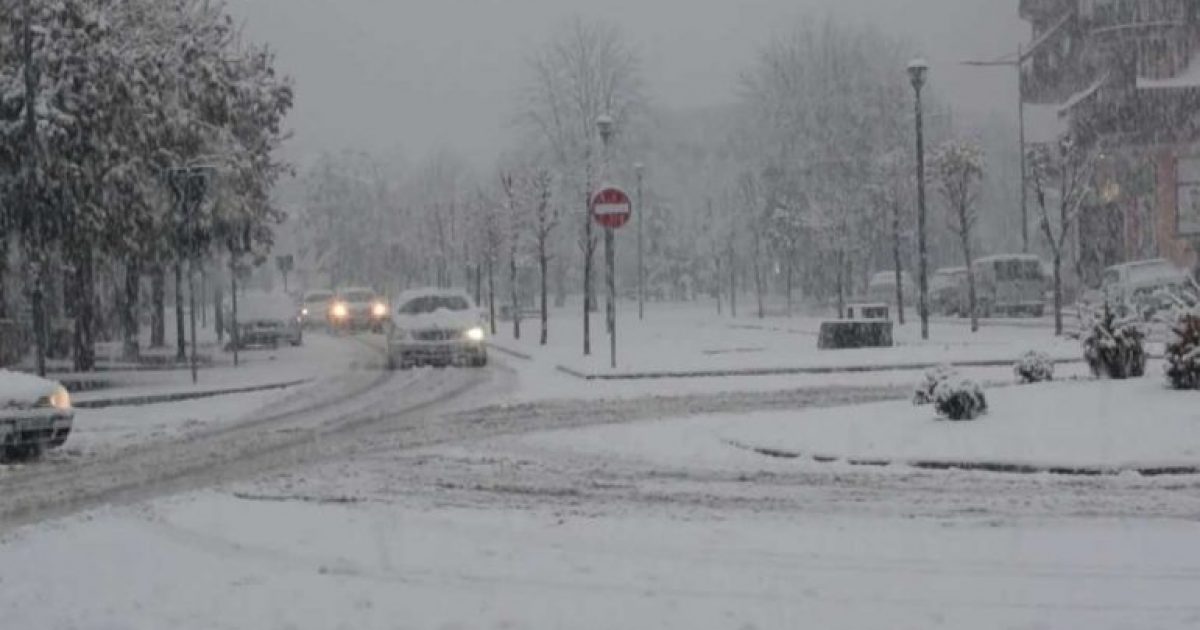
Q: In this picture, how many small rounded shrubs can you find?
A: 3